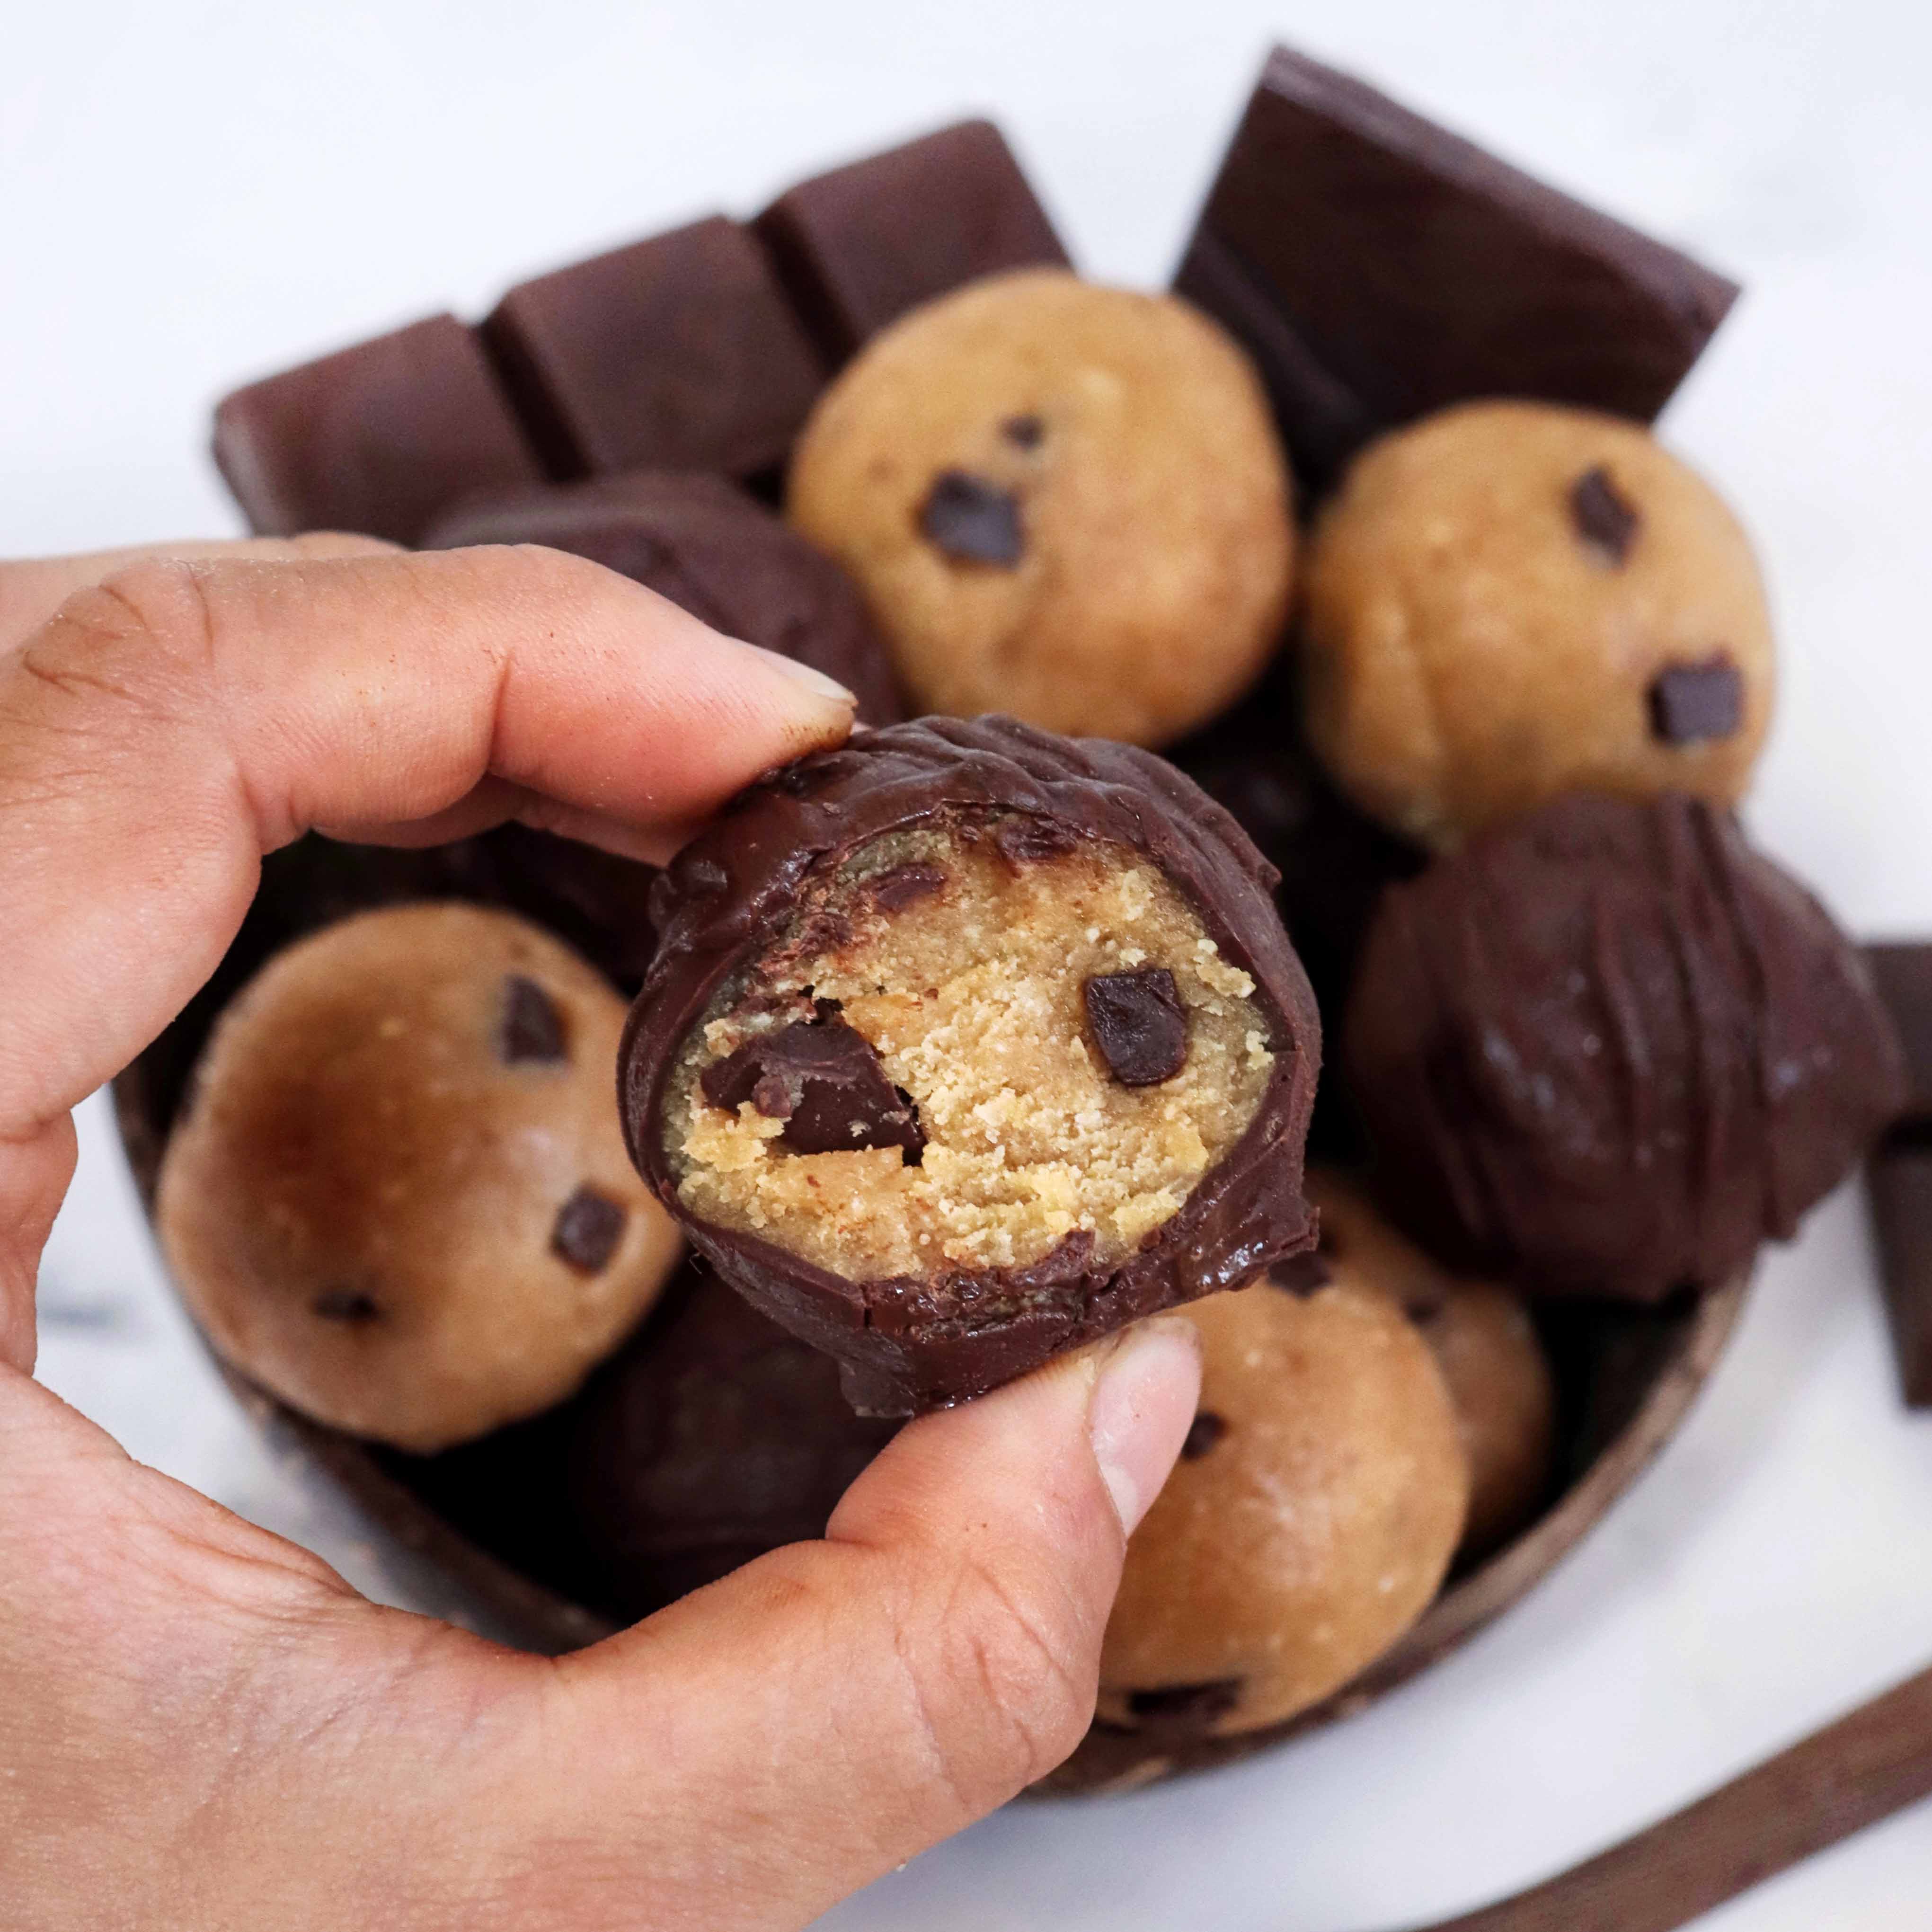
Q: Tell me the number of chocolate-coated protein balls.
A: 4